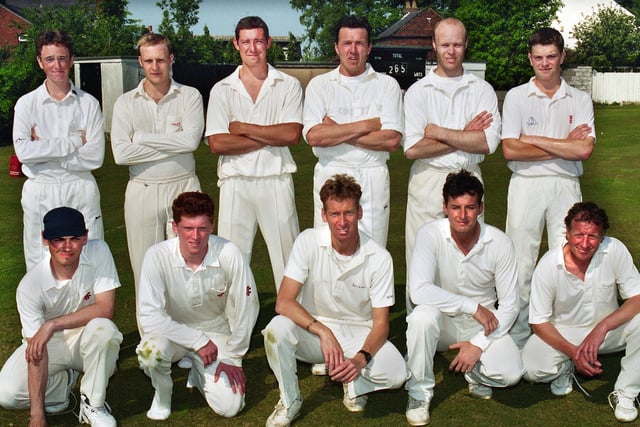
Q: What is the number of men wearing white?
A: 11